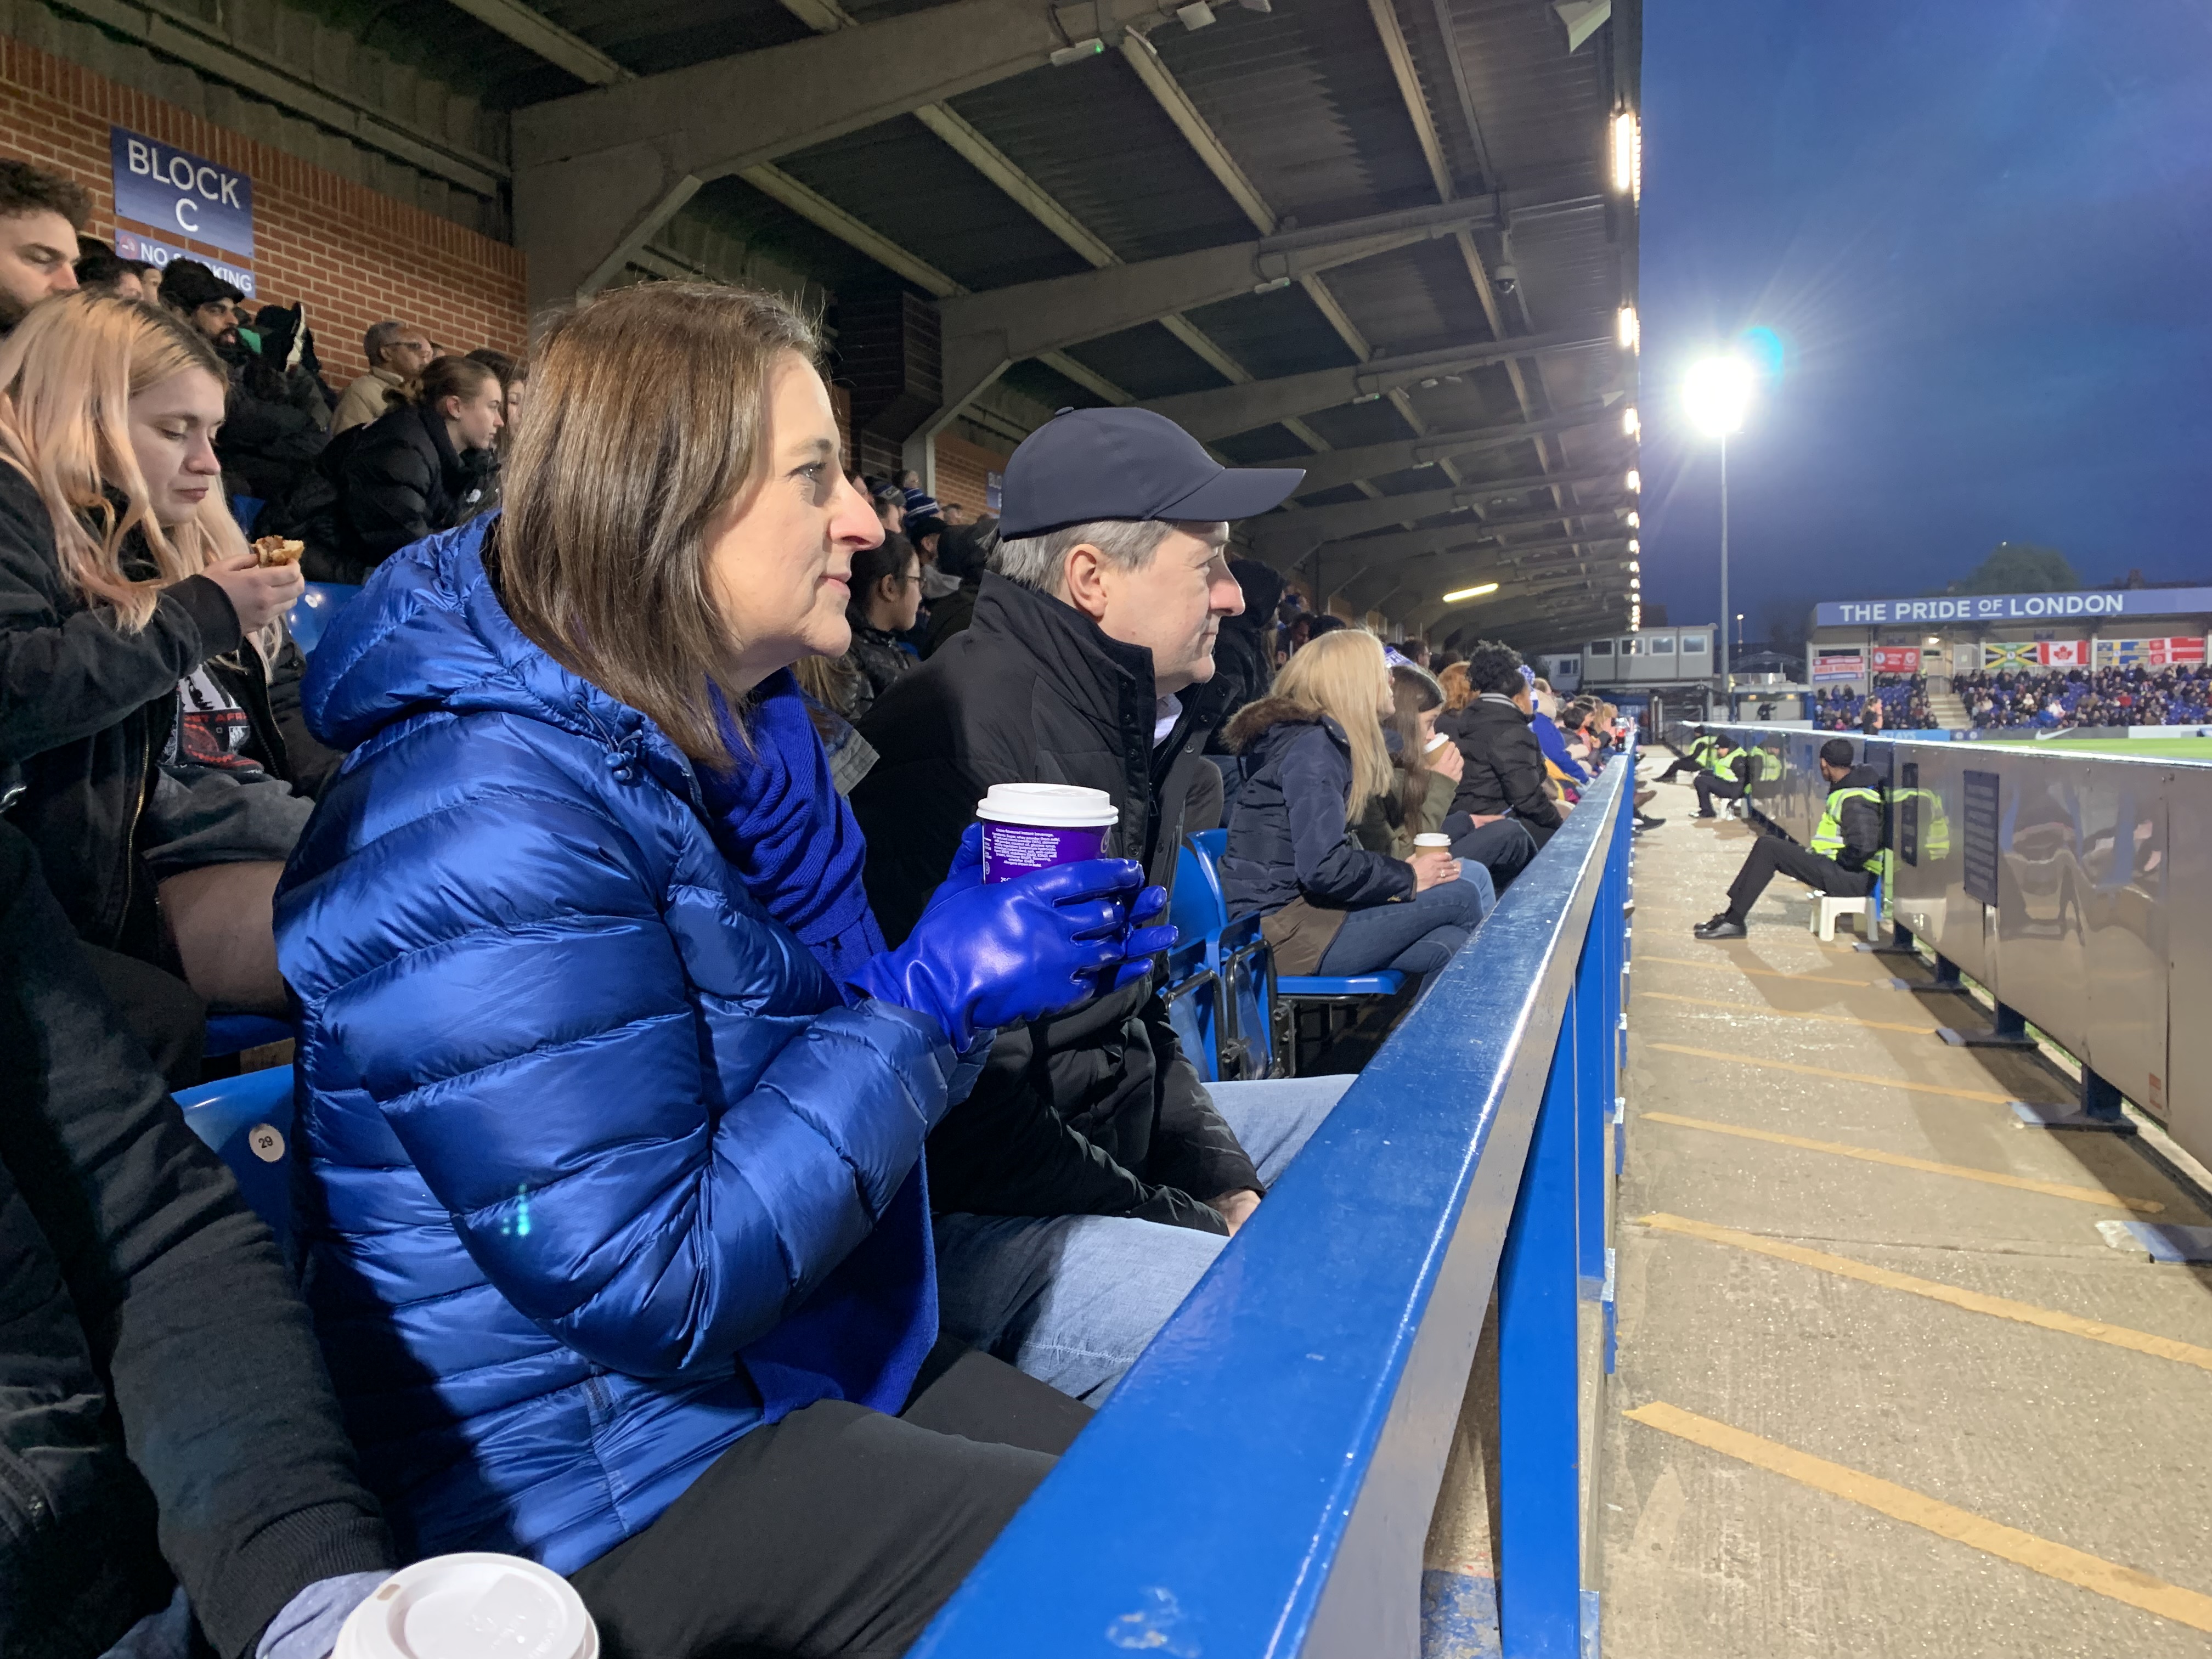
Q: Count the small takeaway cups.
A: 4